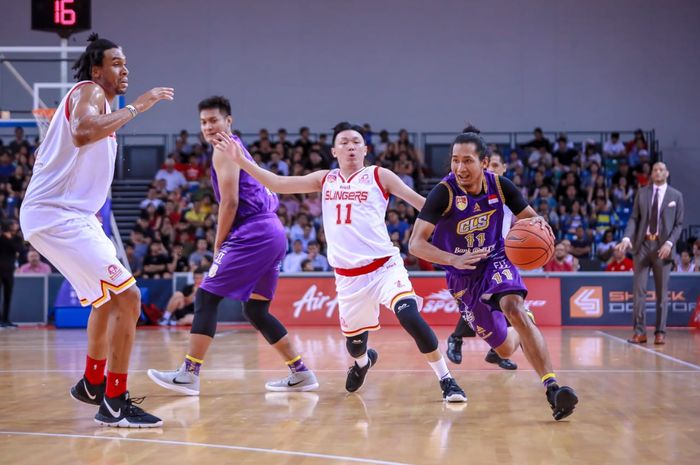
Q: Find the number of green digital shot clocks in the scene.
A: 0